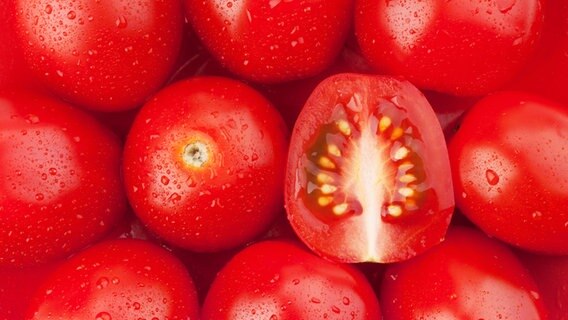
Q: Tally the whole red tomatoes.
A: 9